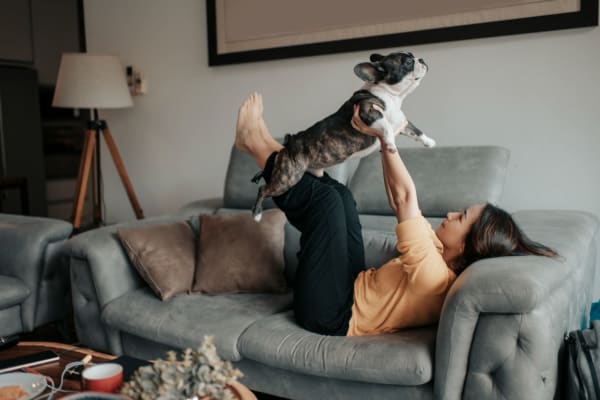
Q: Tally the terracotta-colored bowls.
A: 1